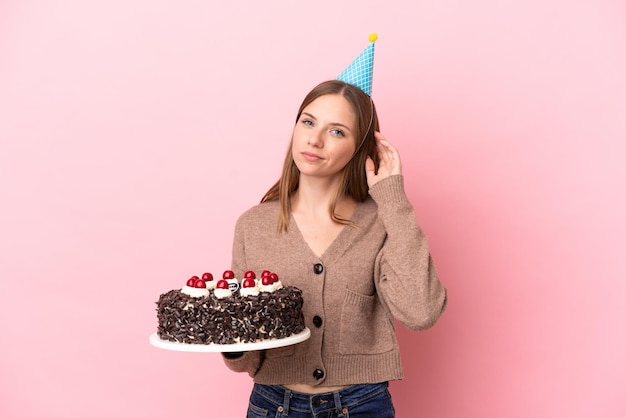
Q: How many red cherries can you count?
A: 11